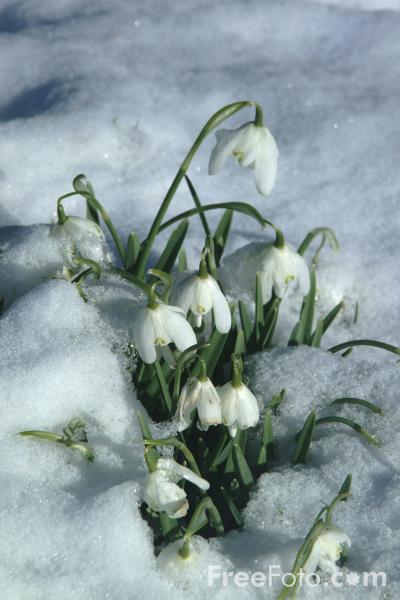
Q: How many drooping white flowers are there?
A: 10